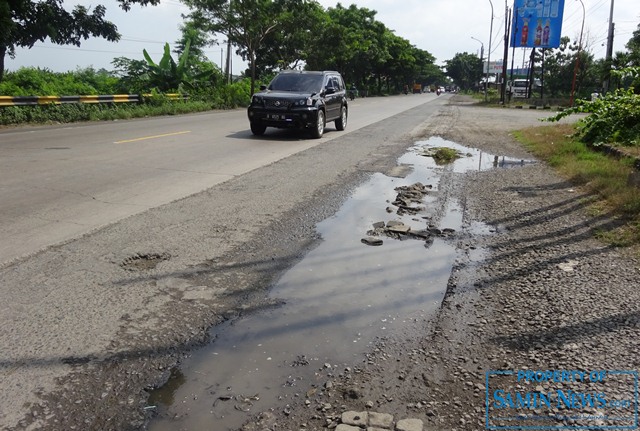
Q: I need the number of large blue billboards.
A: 1